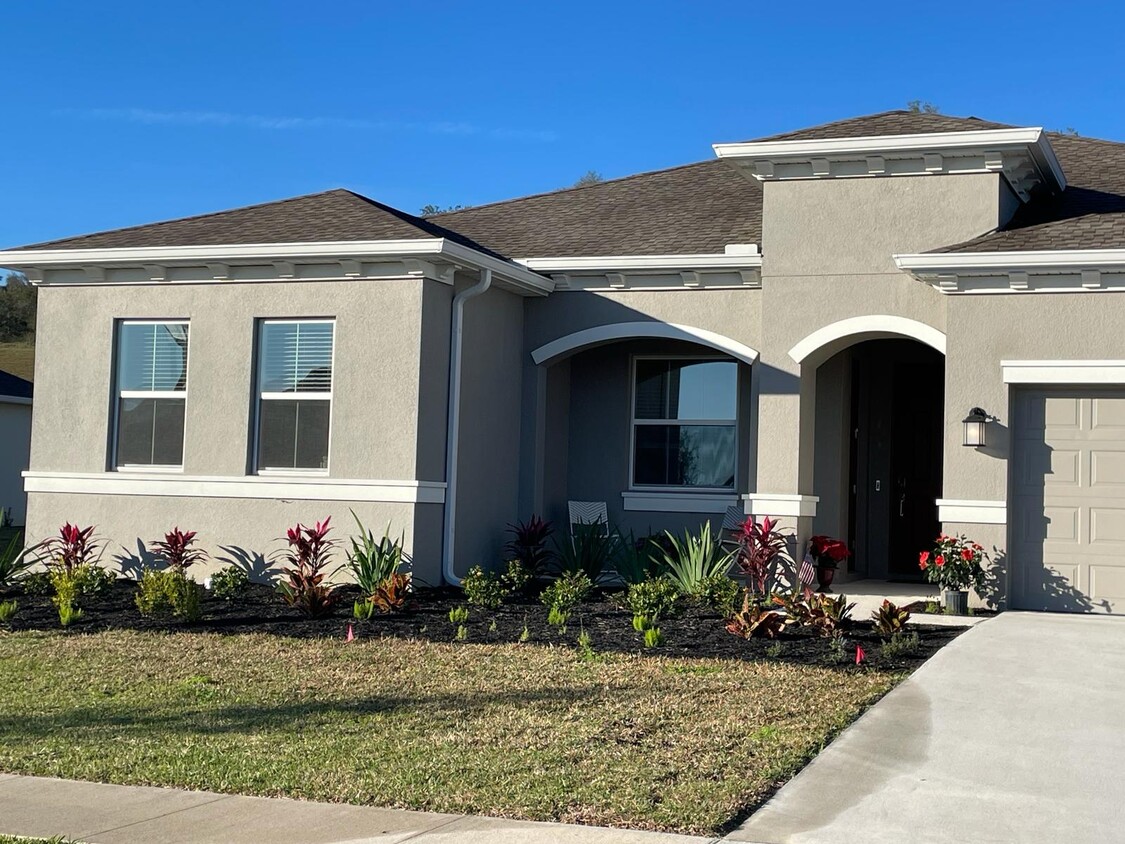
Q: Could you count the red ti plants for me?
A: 5